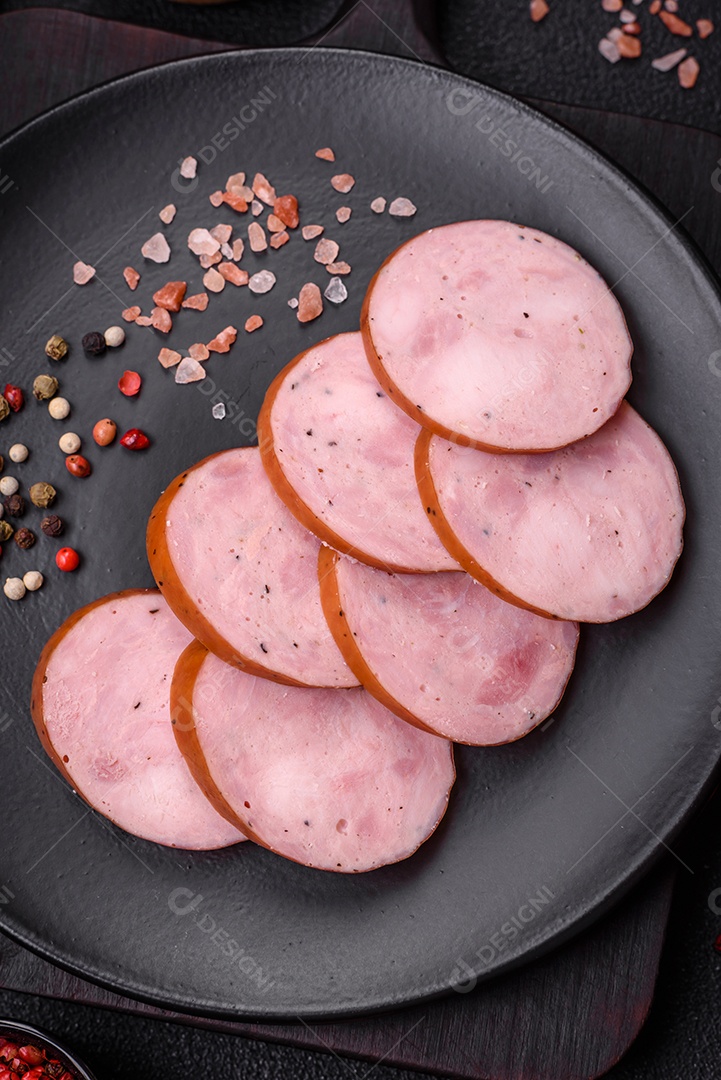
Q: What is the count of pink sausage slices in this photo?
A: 7